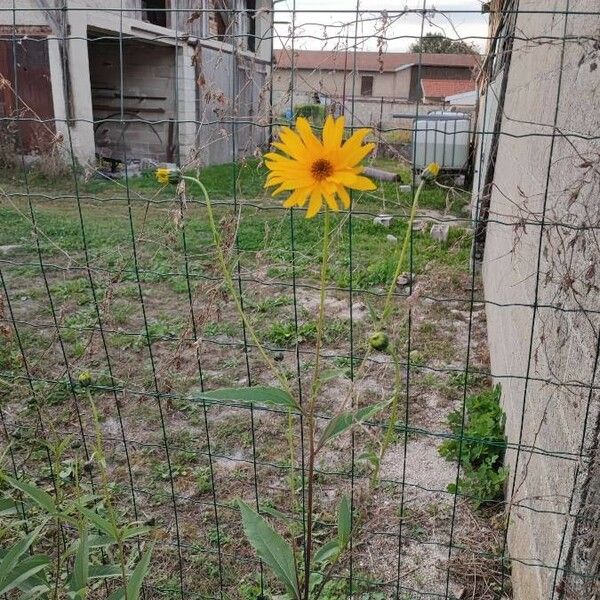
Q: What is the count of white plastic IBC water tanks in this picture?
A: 1